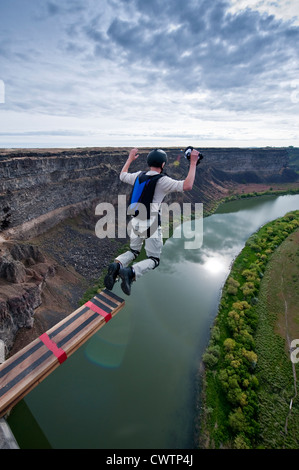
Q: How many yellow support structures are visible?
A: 0